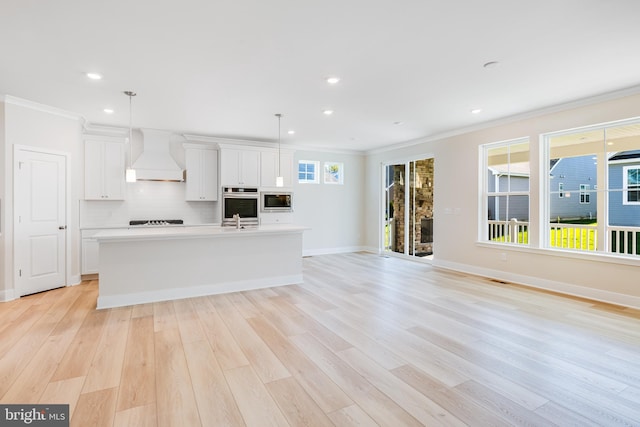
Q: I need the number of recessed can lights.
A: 6